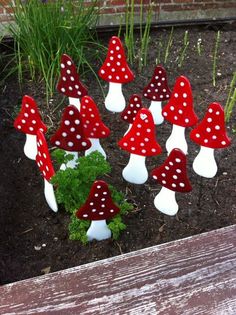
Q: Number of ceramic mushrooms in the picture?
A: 13